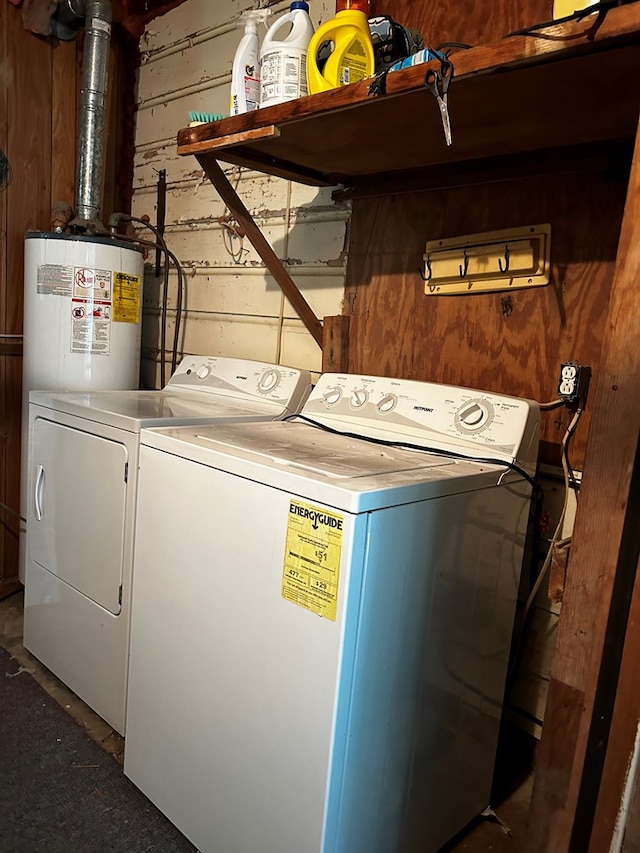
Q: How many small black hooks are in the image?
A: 3